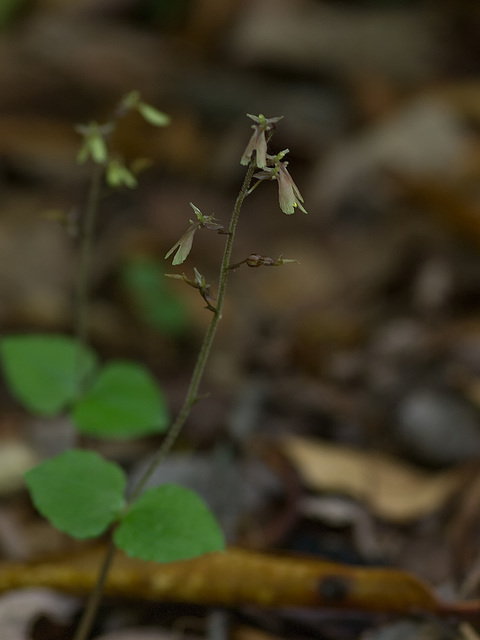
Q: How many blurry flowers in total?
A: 3